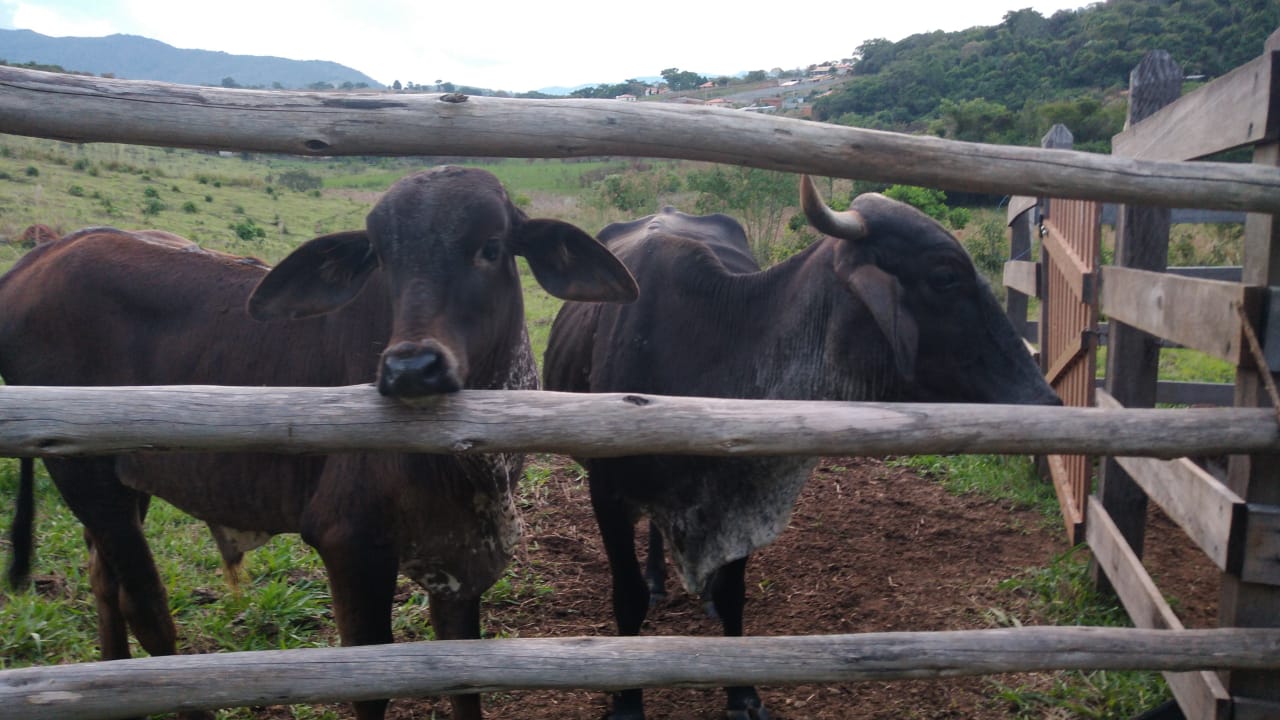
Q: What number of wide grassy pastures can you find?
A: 1